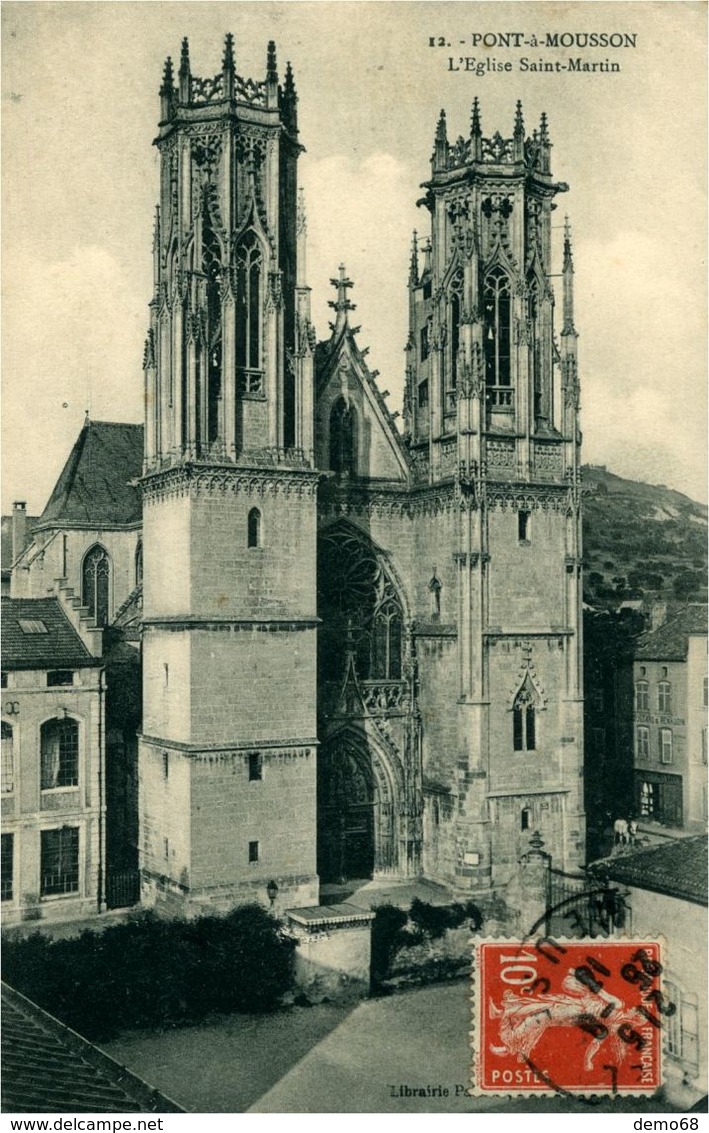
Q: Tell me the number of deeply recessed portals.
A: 1